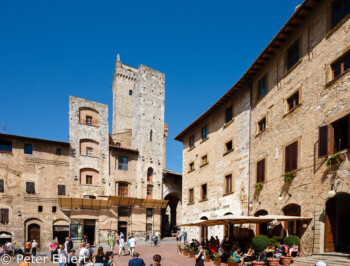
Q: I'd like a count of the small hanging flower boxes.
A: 3